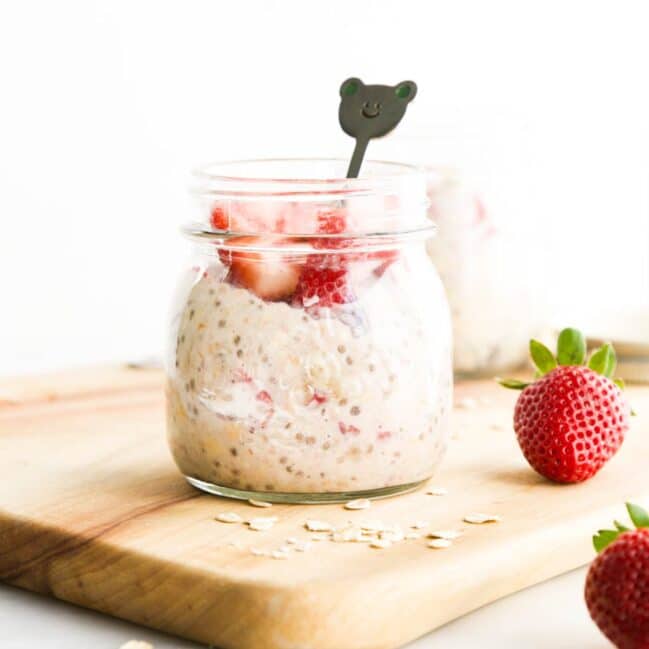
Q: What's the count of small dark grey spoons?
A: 1